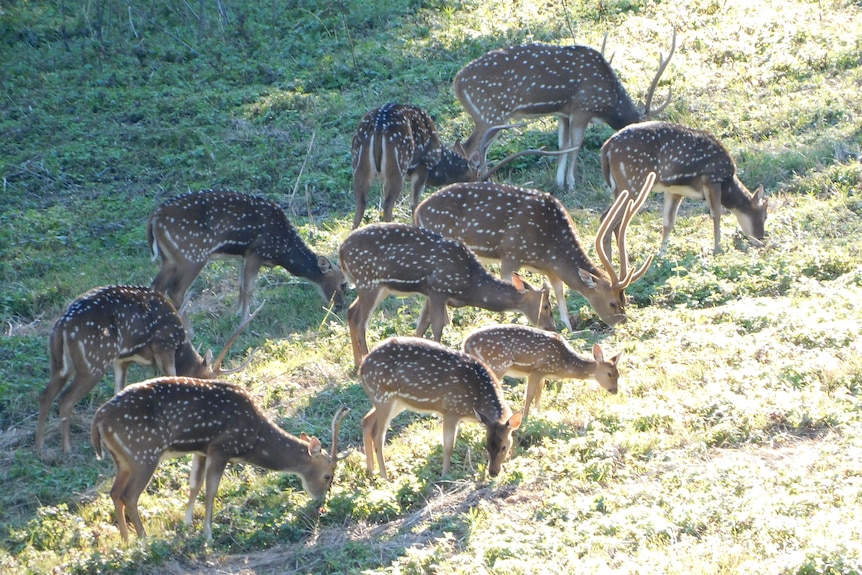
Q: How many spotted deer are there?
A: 10